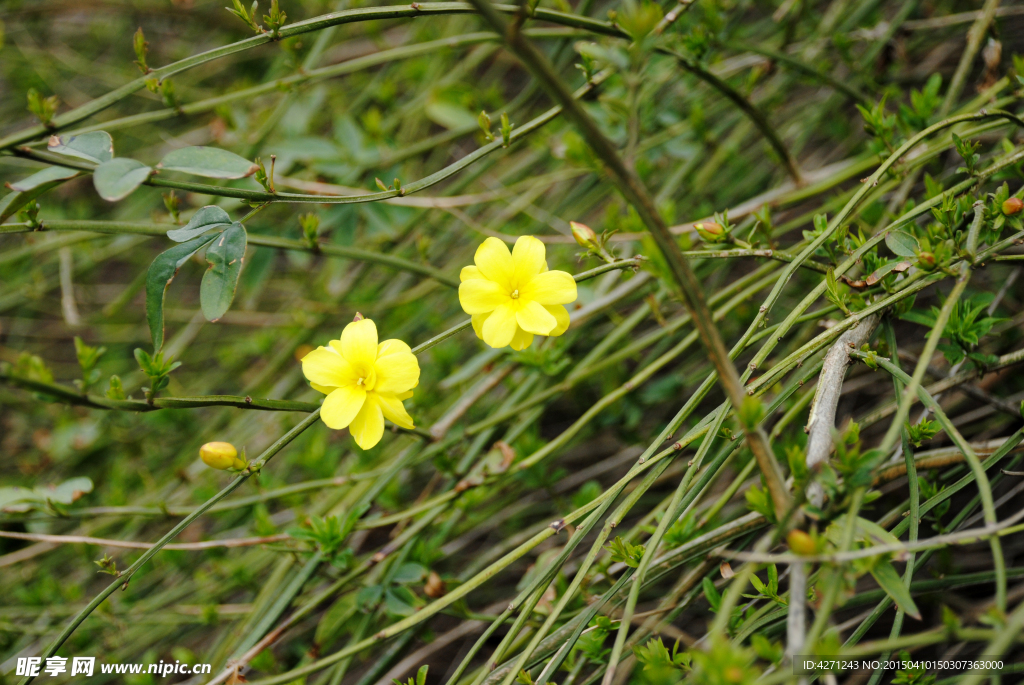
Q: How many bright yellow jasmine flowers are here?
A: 2